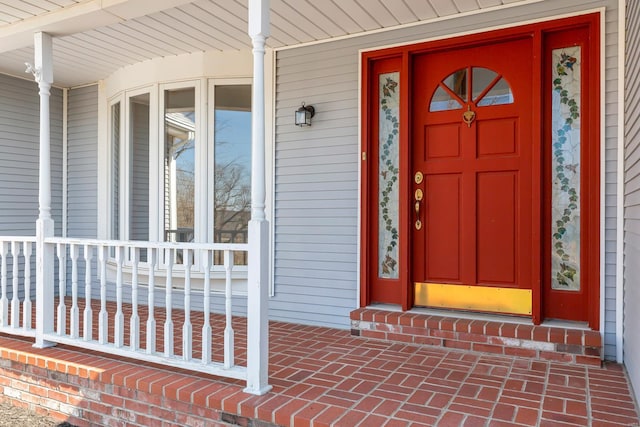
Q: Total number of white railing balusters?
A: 14